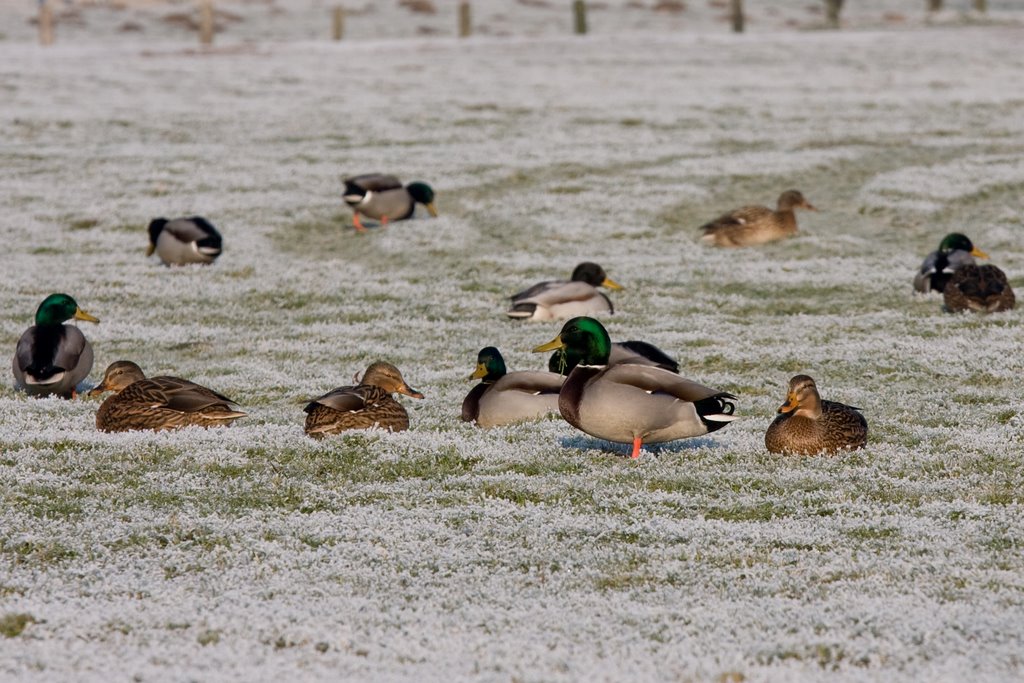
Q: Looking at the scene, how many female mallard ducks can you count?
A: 5